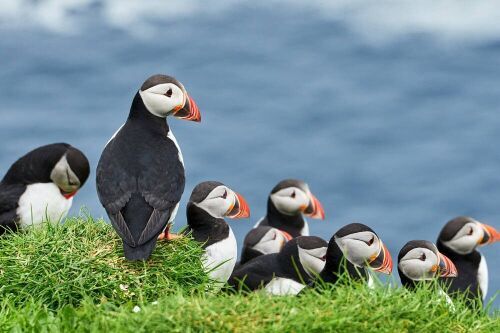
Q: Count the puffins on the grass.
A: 9